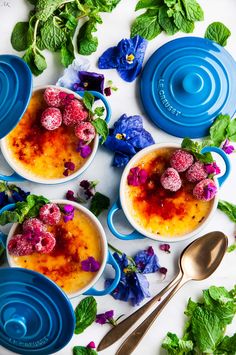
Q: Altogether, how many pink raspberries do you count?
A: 12